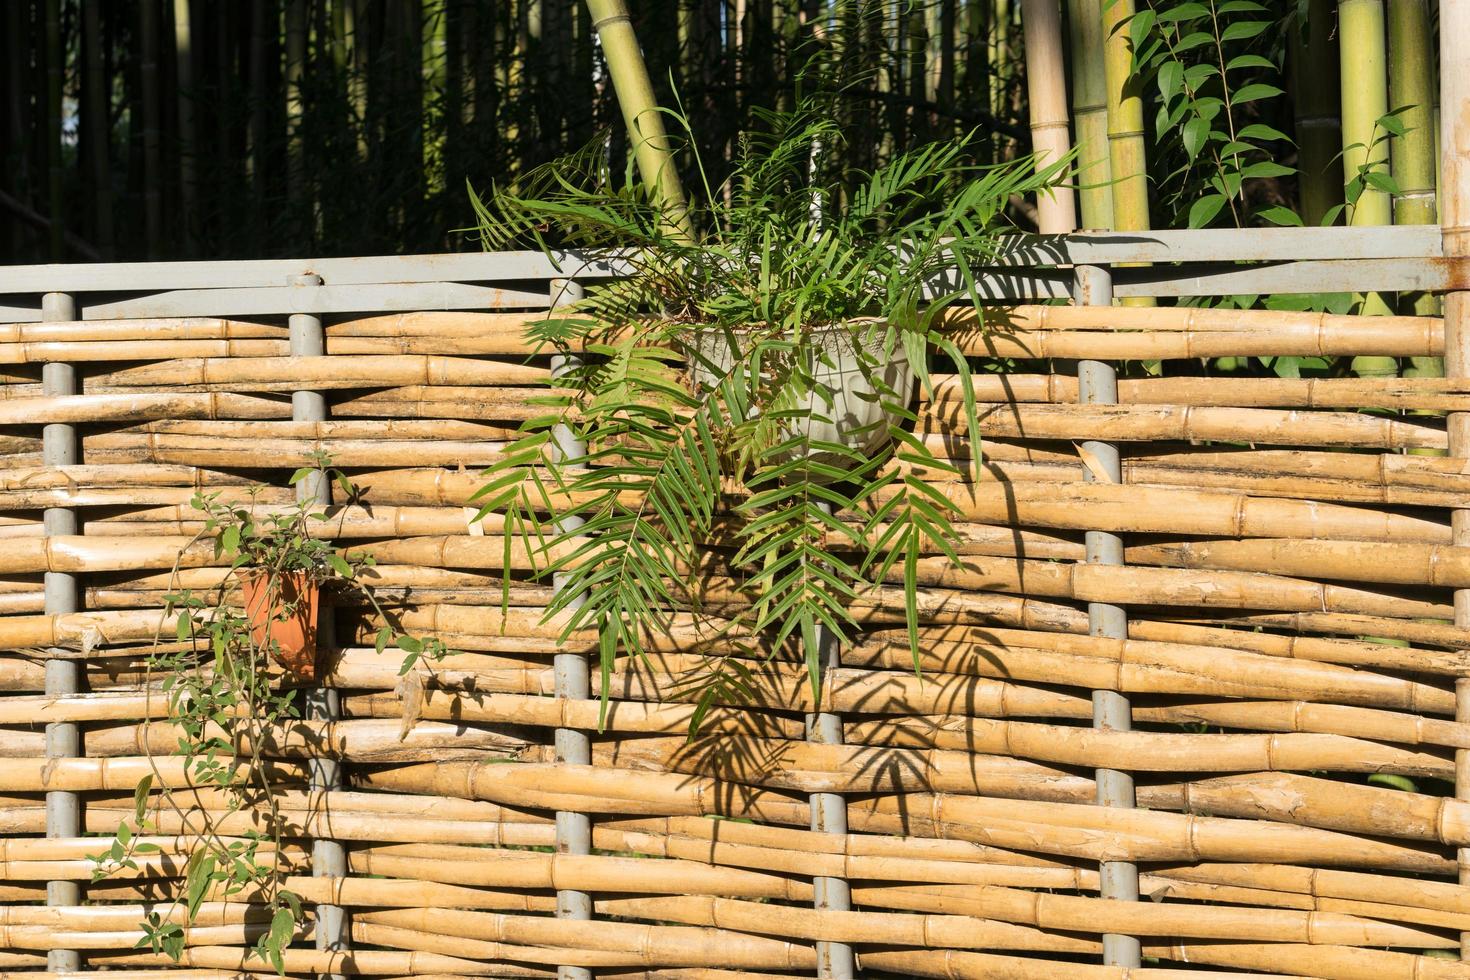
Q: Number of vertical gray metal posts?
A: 5